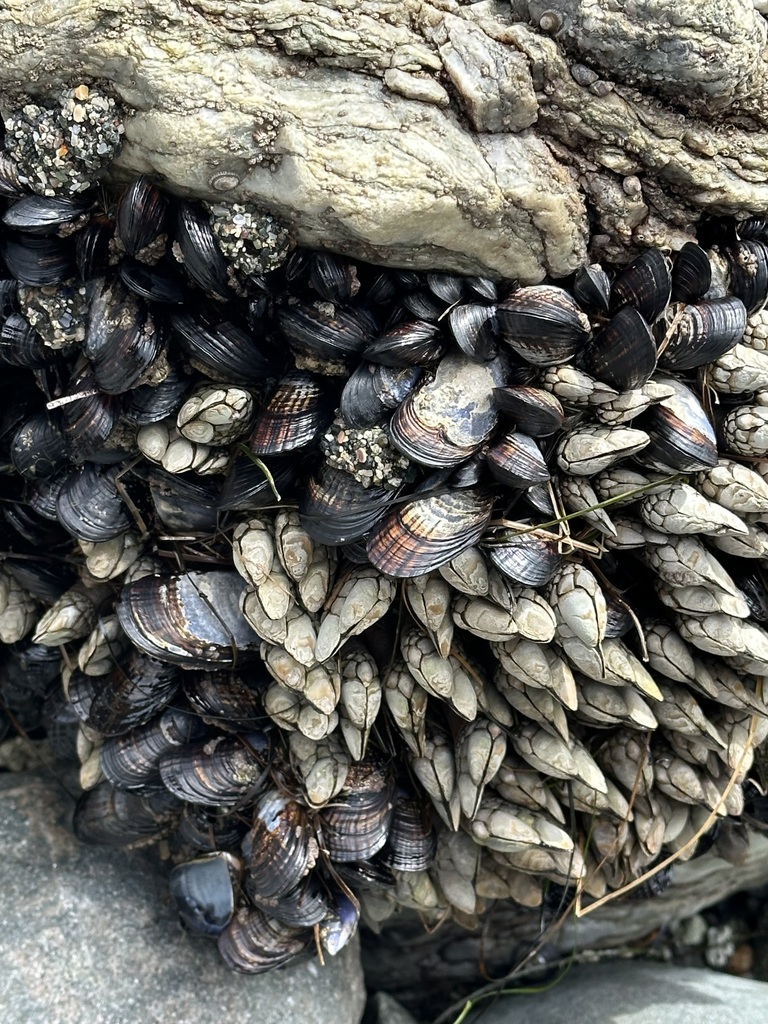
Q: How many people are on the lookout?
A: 0